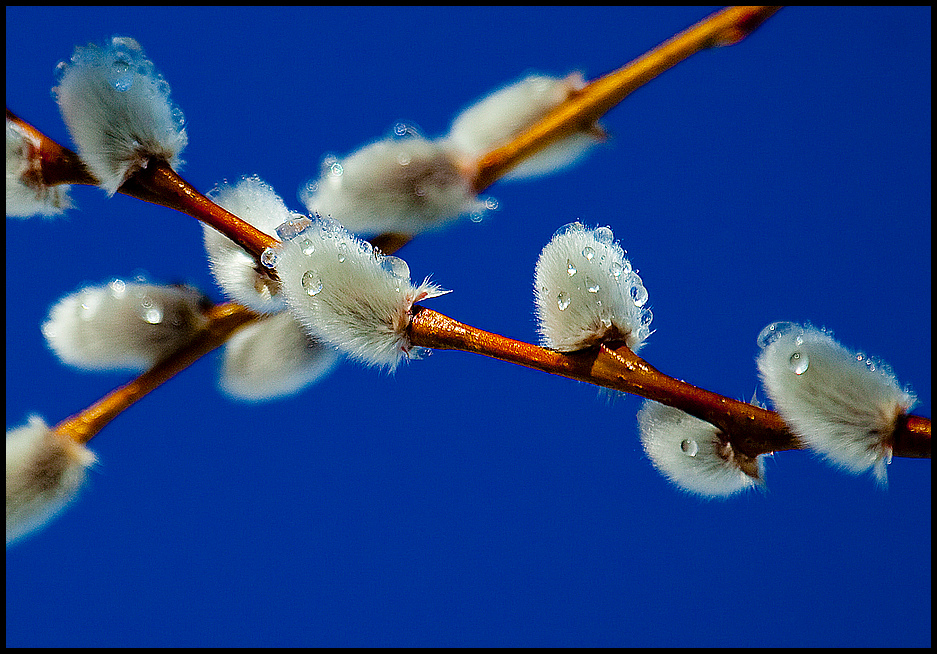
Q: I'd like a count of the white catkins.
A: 12